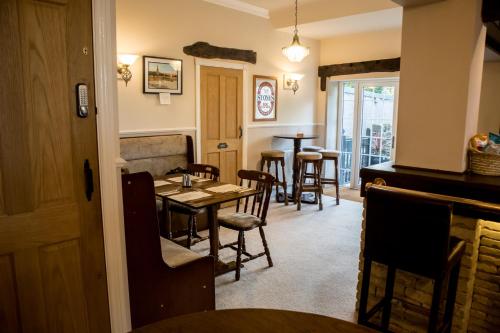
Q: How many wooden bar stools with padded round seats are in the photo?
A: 4